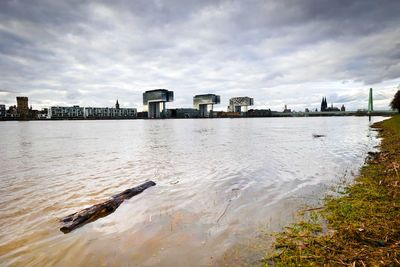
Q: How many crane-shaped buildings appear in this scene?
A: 3